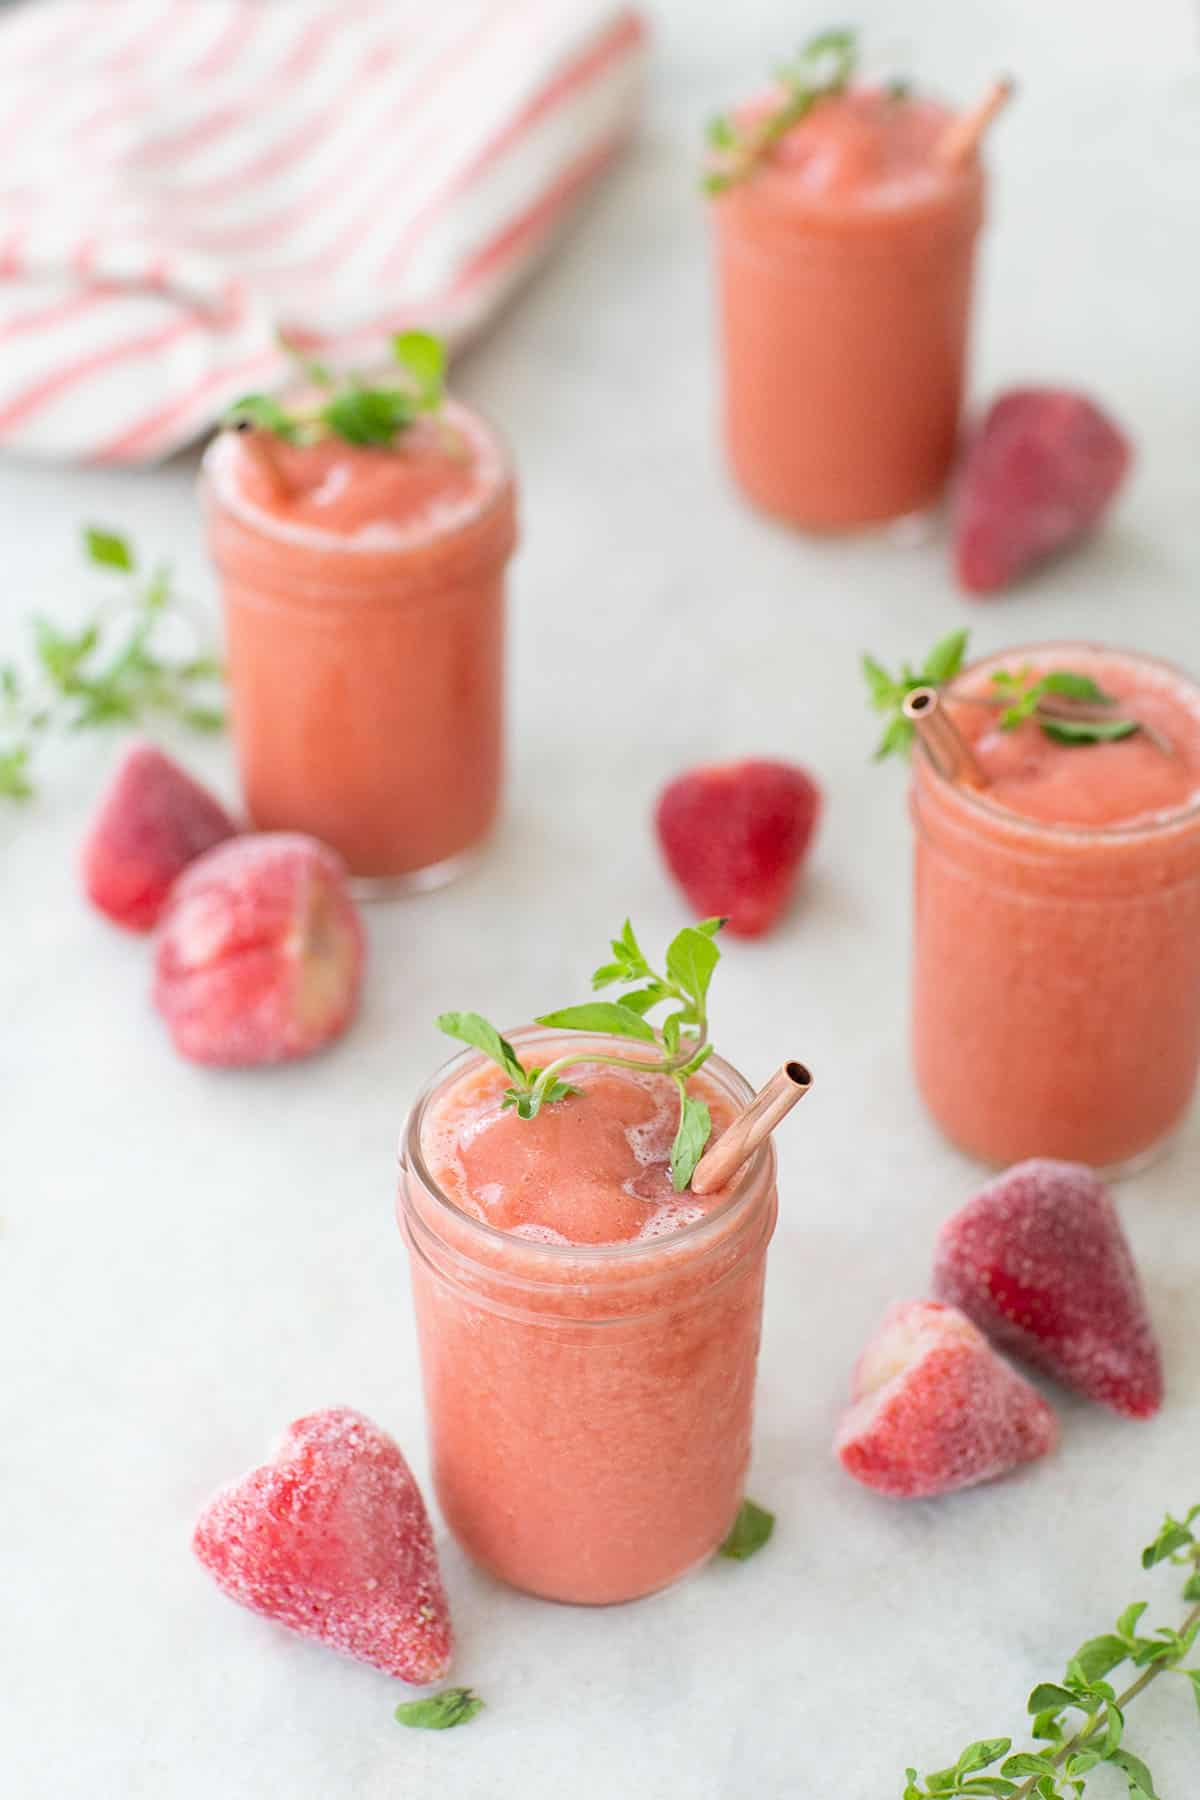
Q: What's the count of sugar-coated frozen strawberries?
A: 7